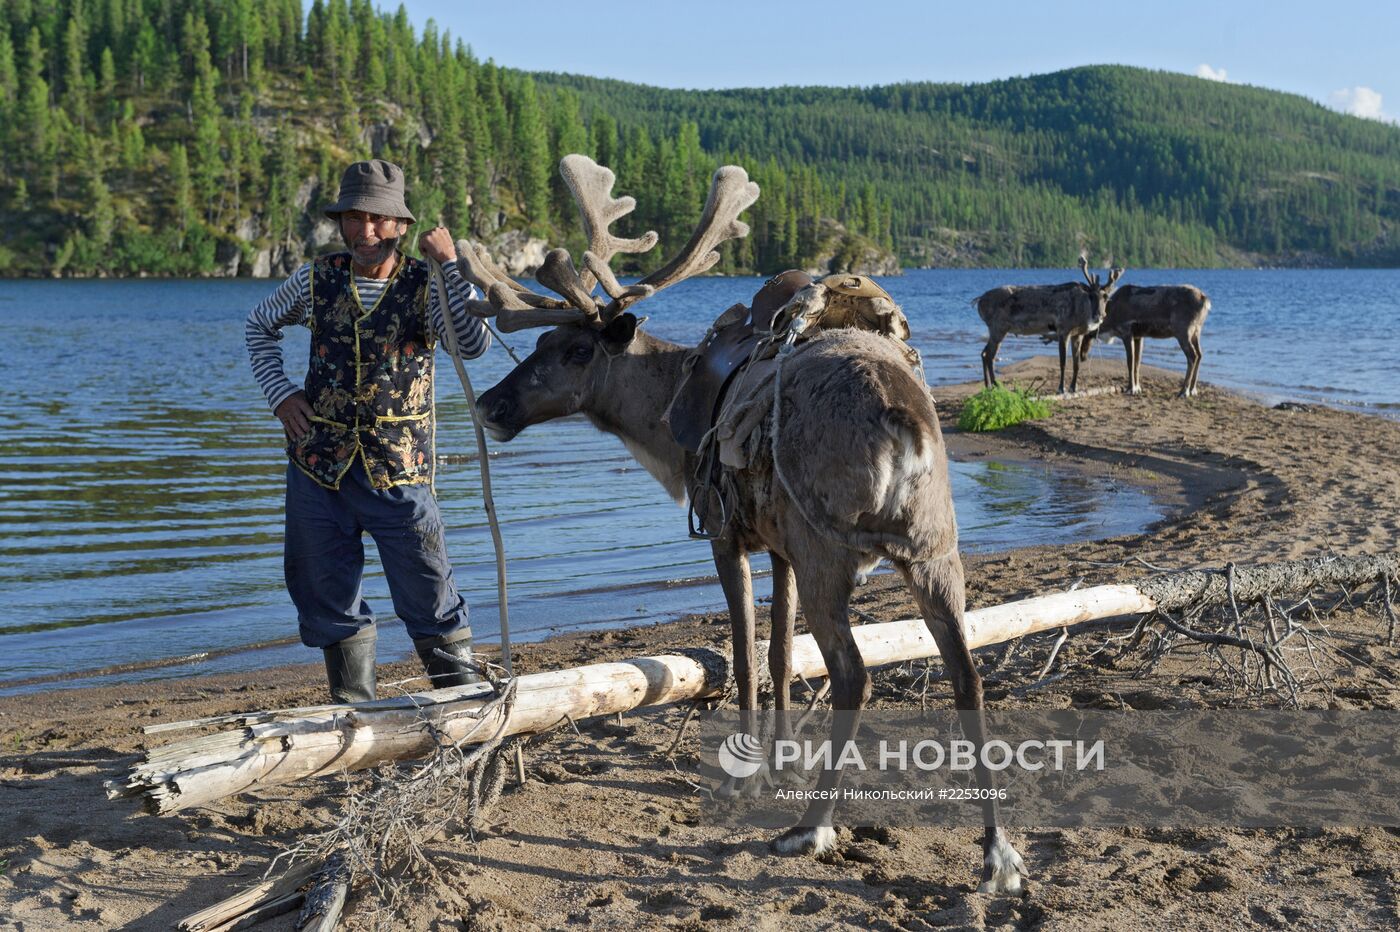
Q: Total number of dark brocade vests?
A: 1